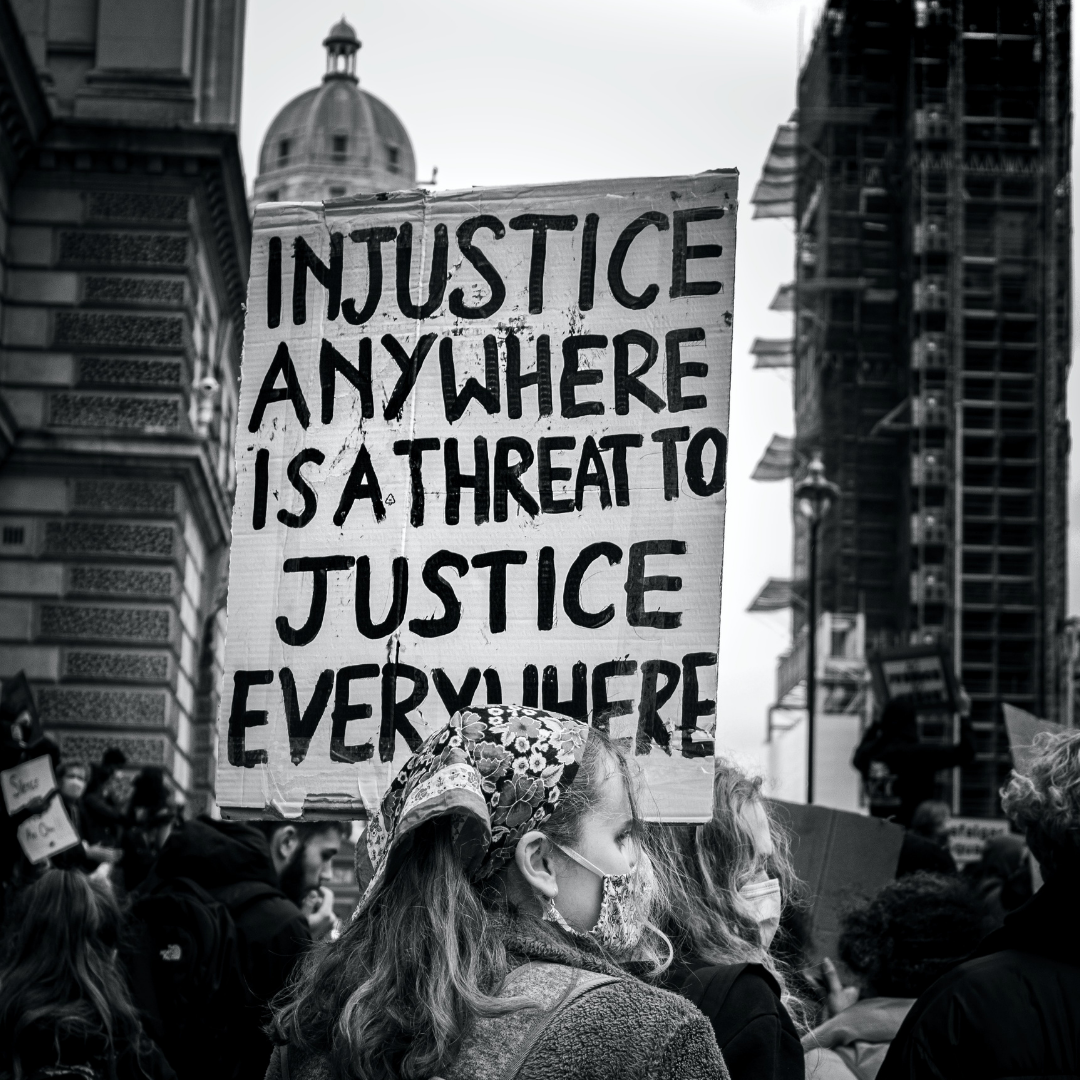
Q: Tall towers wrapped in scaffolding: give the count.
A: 1